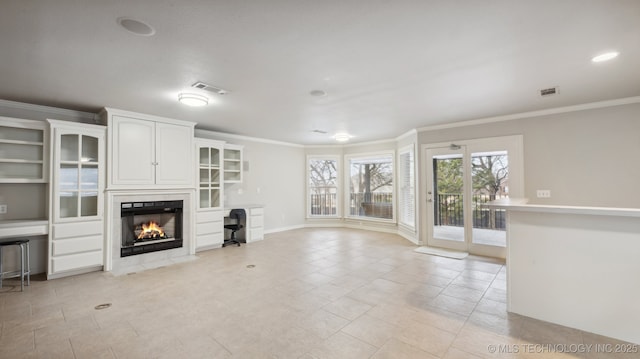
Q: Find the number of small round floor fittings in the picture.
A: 2